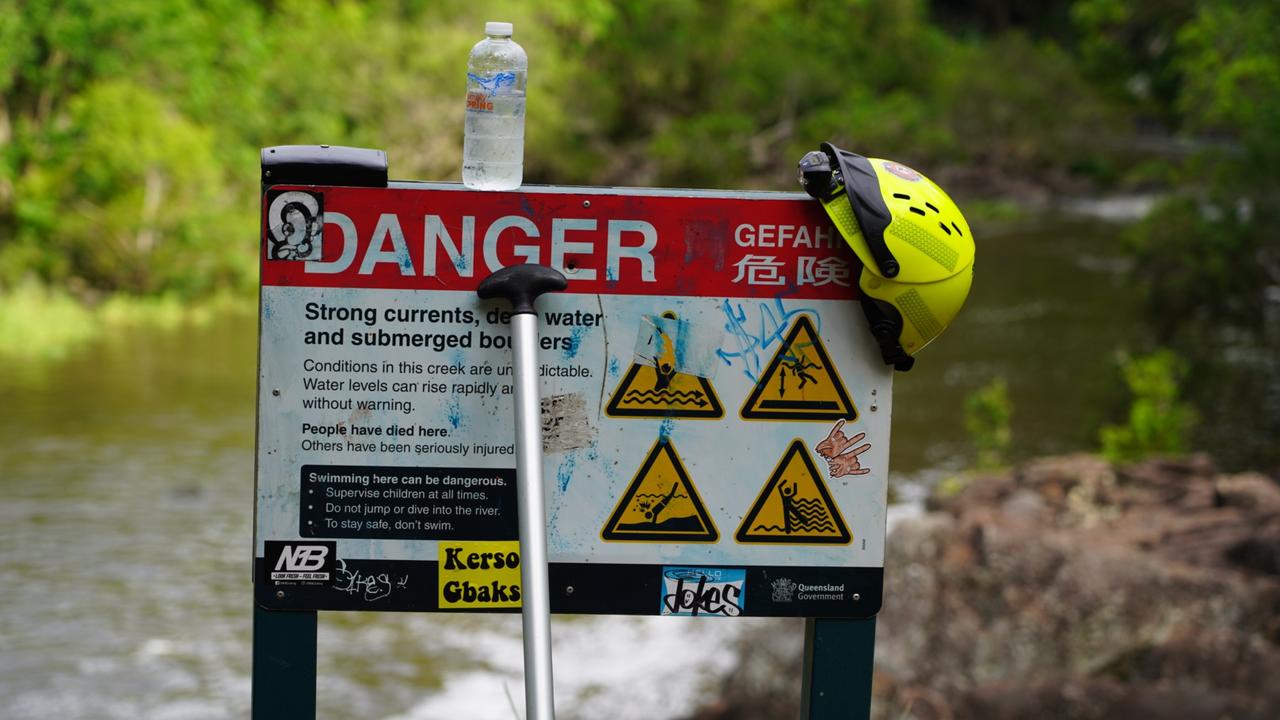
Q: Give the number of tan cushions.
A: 0